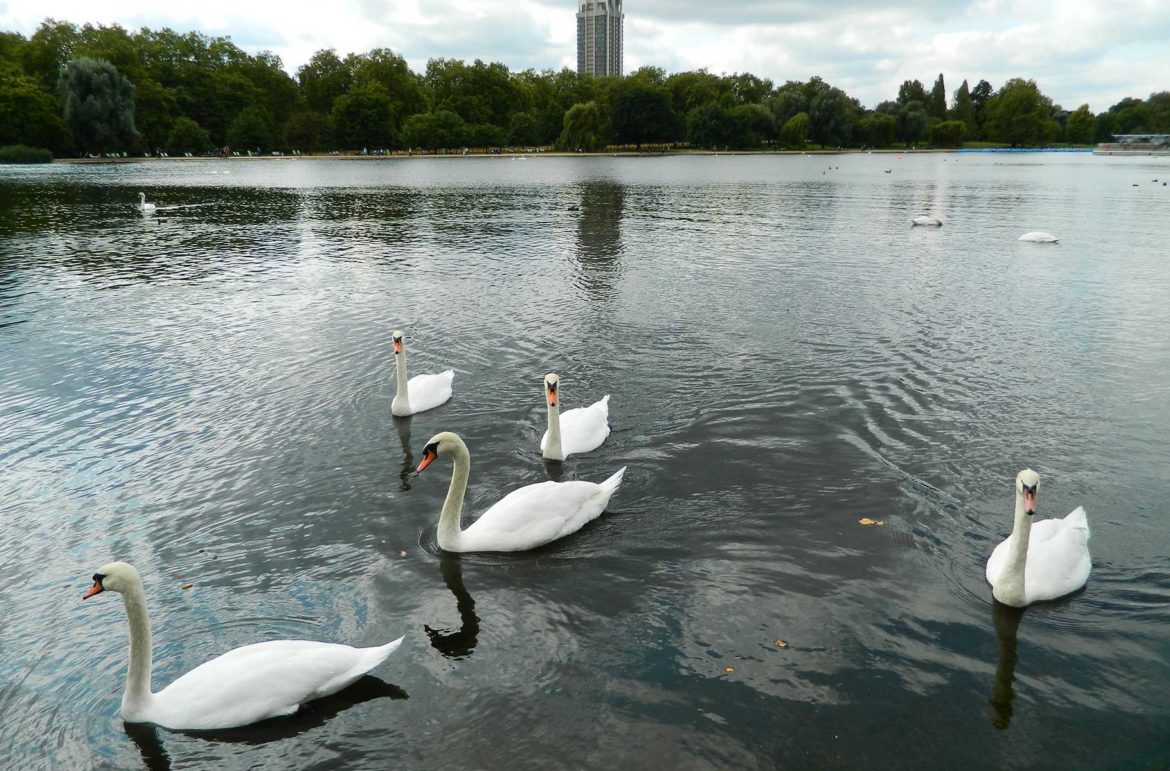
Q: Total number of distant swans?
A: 3